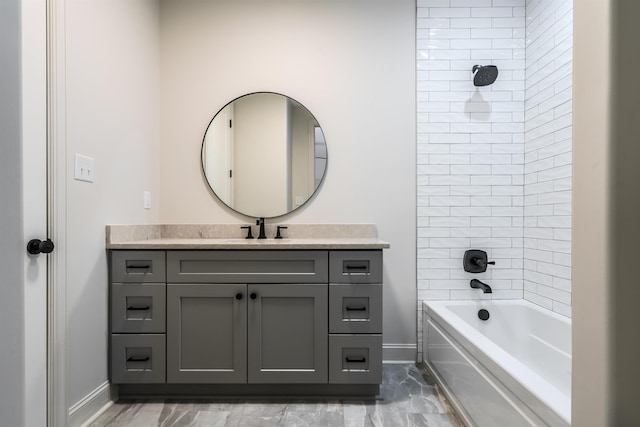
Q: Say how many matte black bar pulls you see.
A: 6